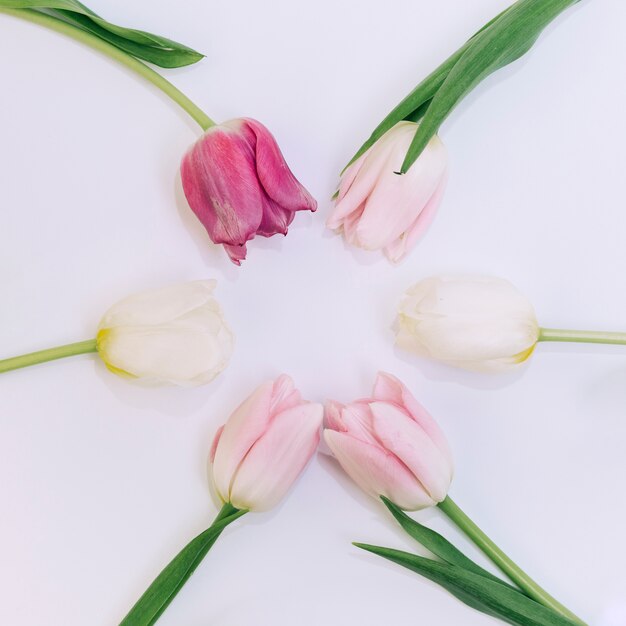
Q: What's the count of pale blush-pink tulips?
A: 3